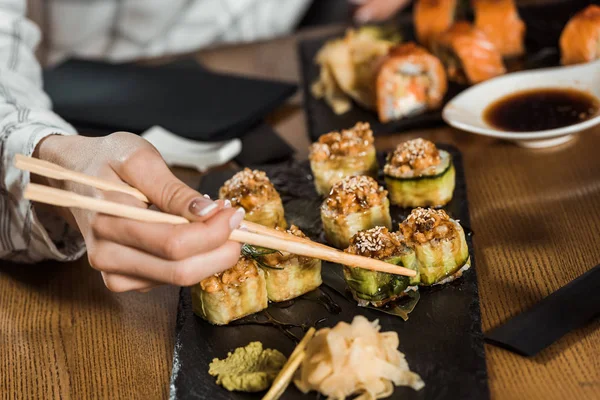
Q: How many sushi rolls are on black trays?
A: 13